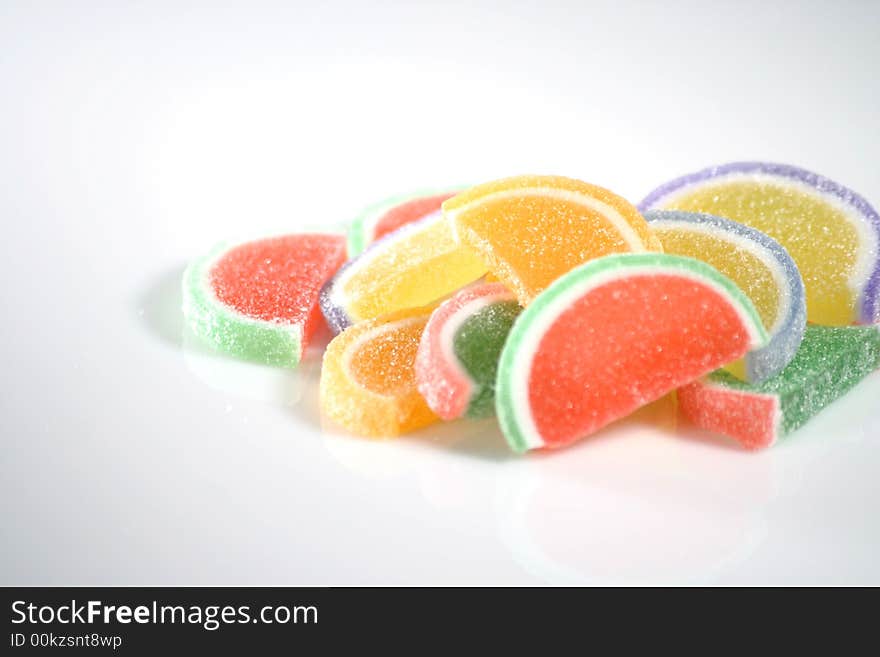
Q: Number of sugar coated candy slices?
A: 10